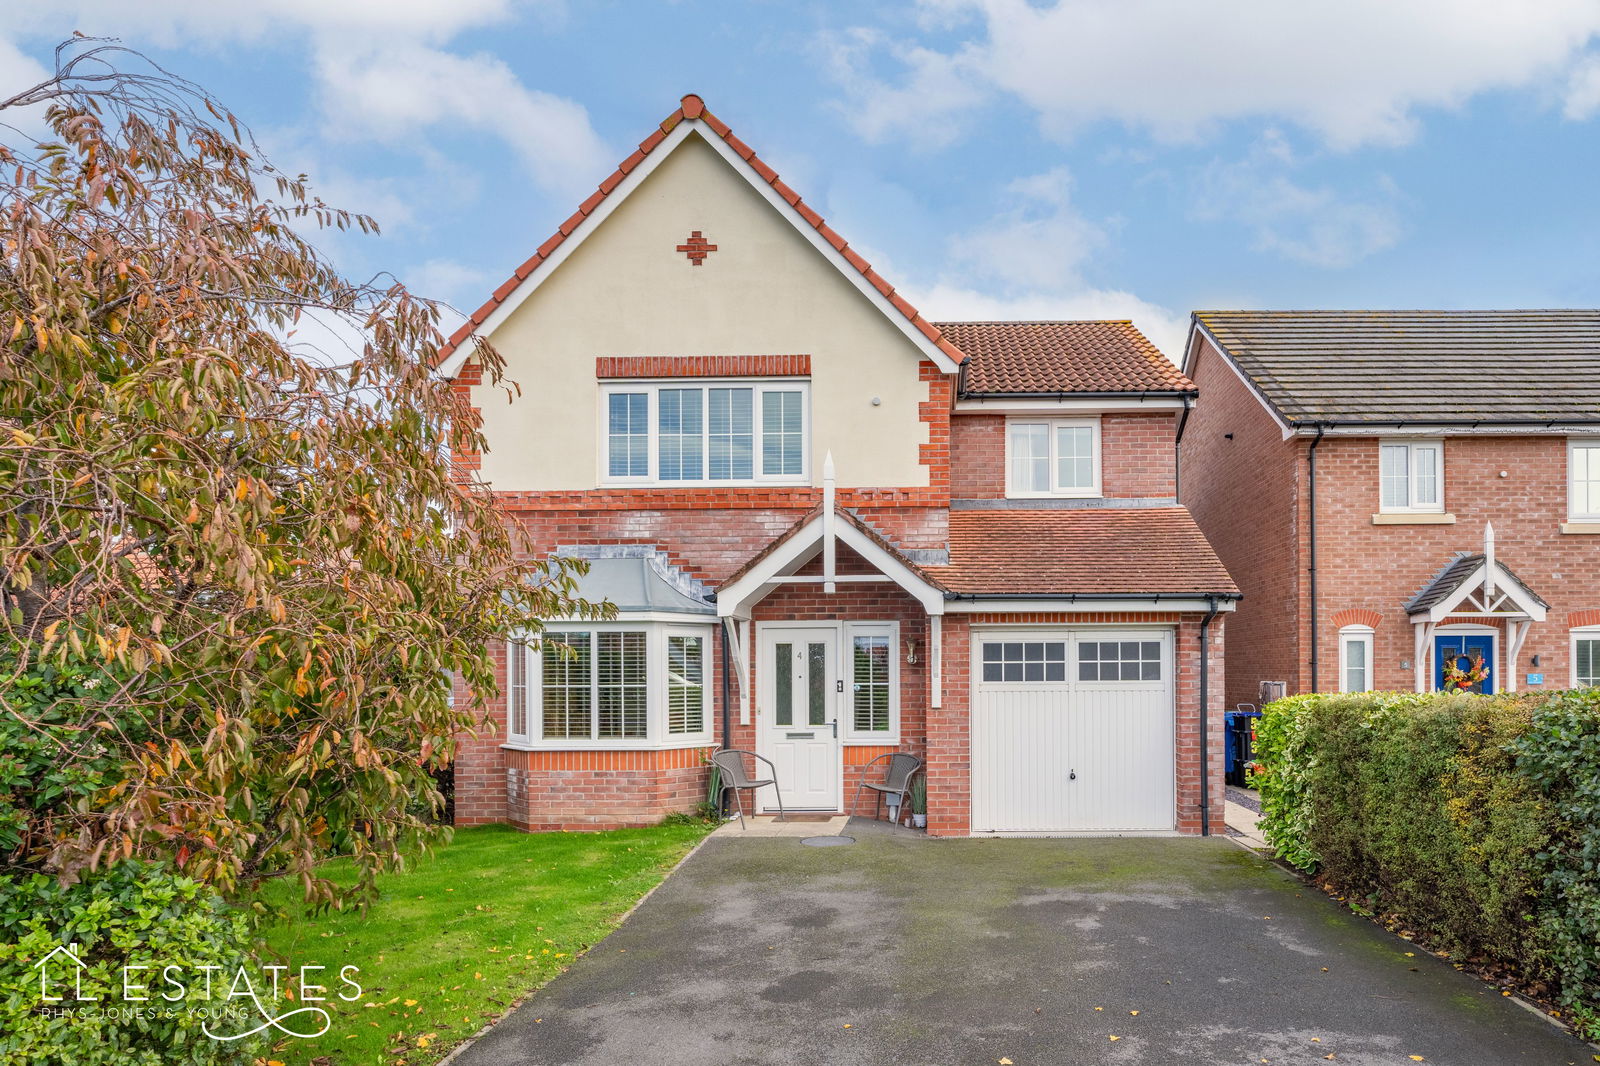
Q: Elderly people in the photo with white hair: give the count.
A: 0